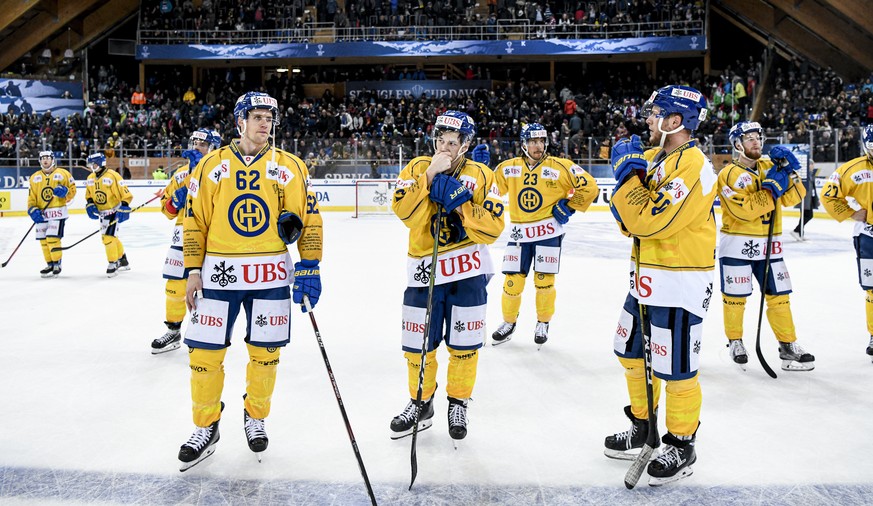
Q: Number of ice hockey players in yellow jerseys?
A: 9